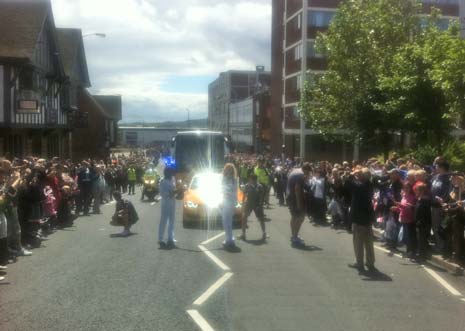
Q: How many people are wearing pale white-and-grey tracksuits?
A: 2